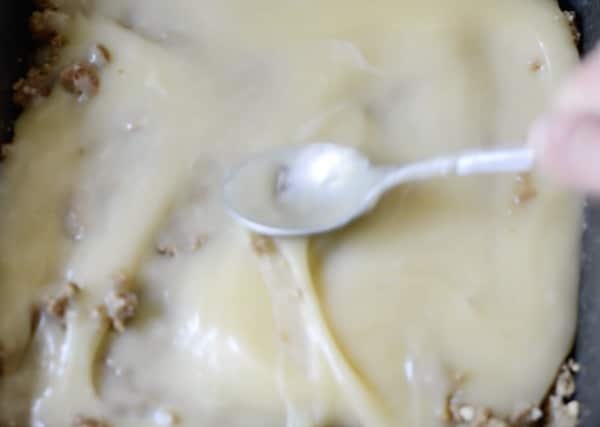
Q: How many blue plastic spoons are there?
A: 0